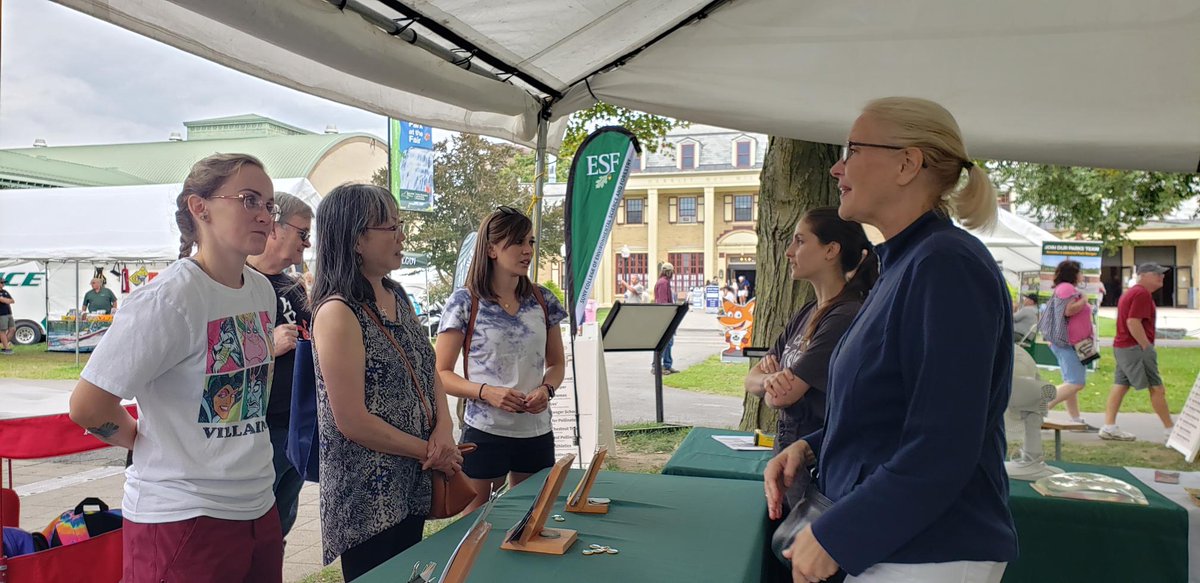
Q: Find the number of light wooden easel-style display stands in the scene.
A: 3